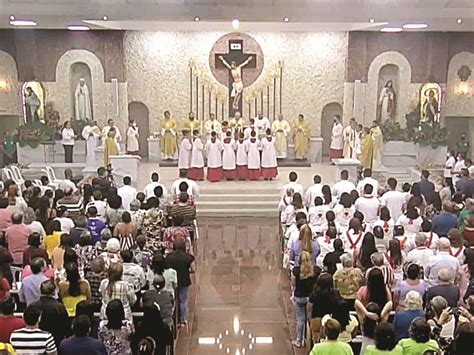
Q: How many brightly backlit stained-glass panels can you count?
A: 2